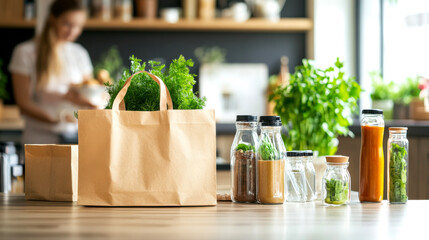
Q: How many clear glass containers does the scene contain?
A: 7